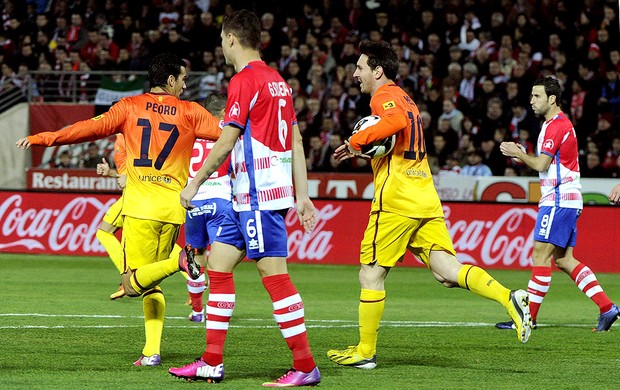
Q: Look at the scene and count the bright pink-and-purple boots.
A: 4